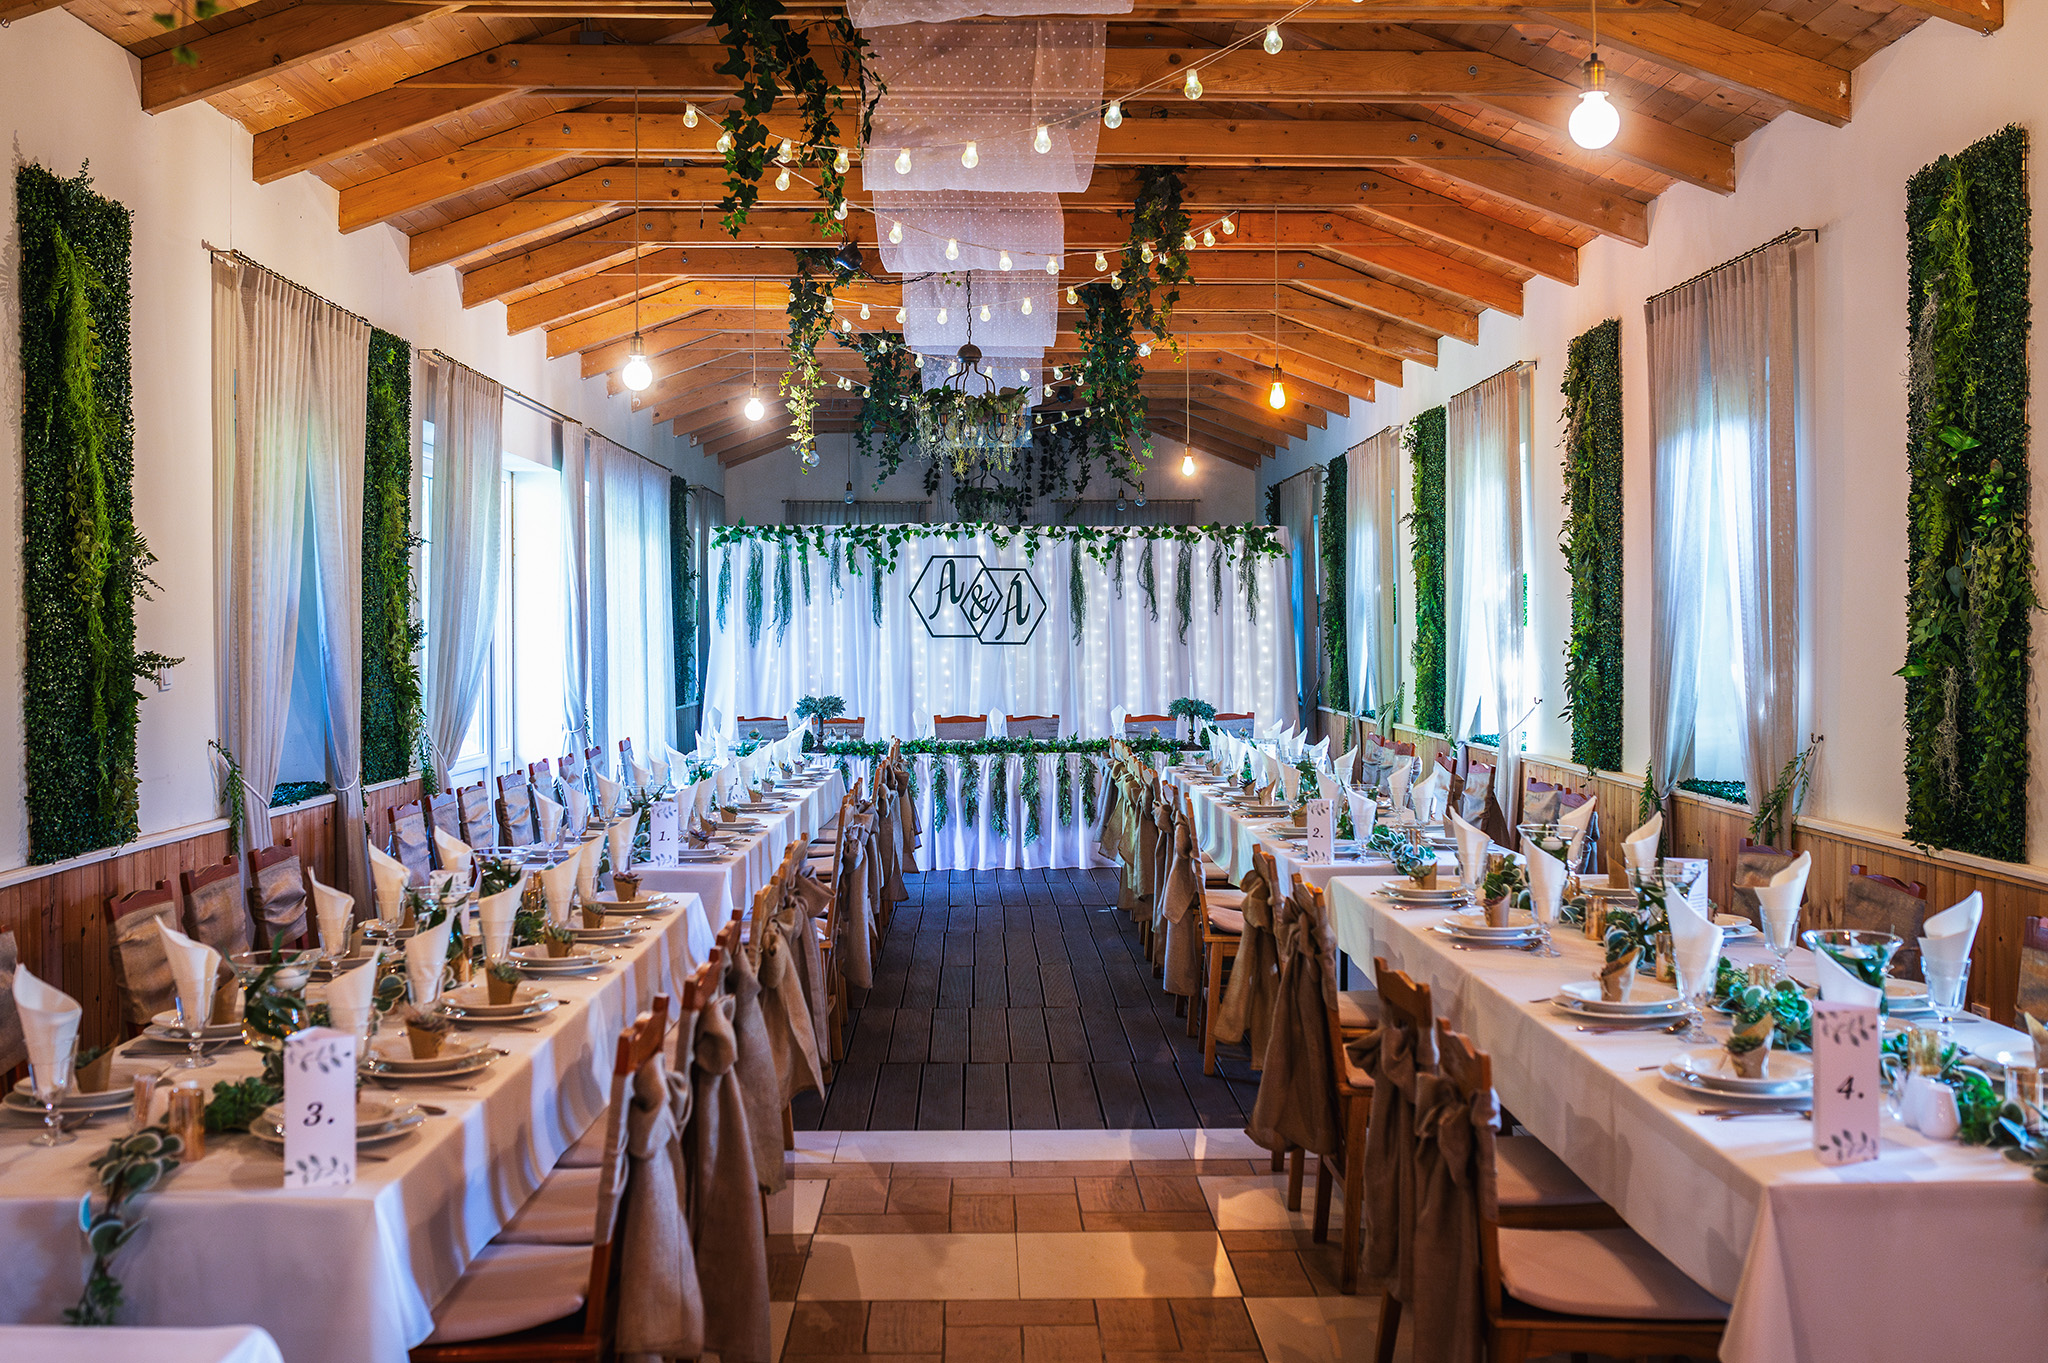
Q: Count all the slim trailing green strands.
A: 12